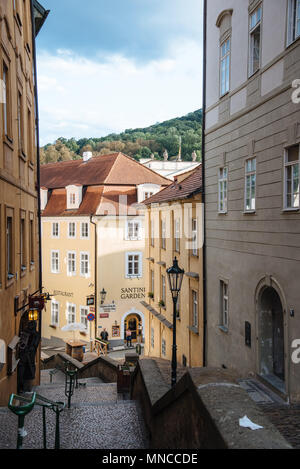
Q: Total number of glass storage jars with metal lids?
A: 0